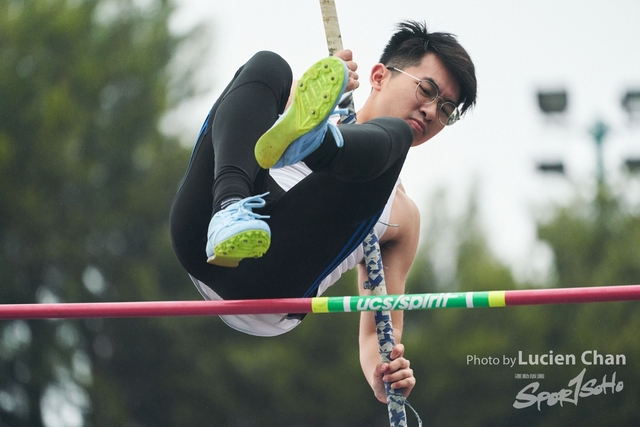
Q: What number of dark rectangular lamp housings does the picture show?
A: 4